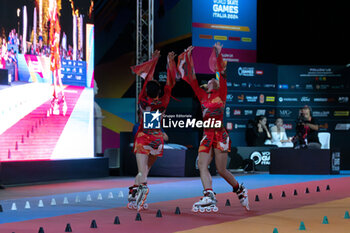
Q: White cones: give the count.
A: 10